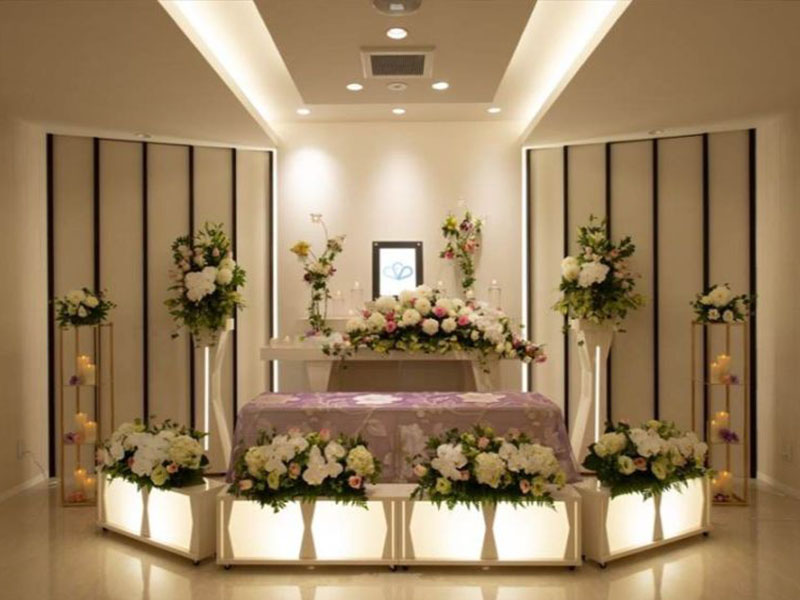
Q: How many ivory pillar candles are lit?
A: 12